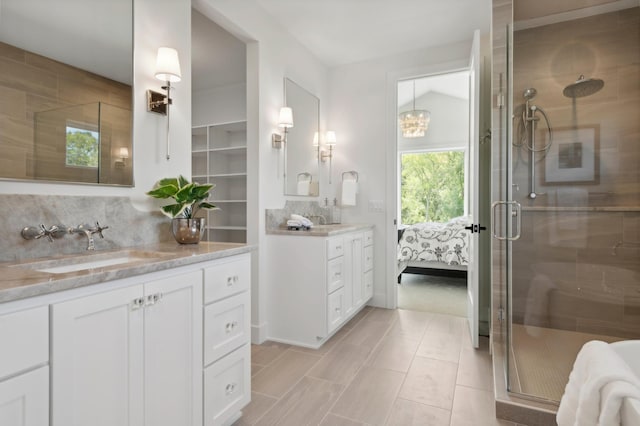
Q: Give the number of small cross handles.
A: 2